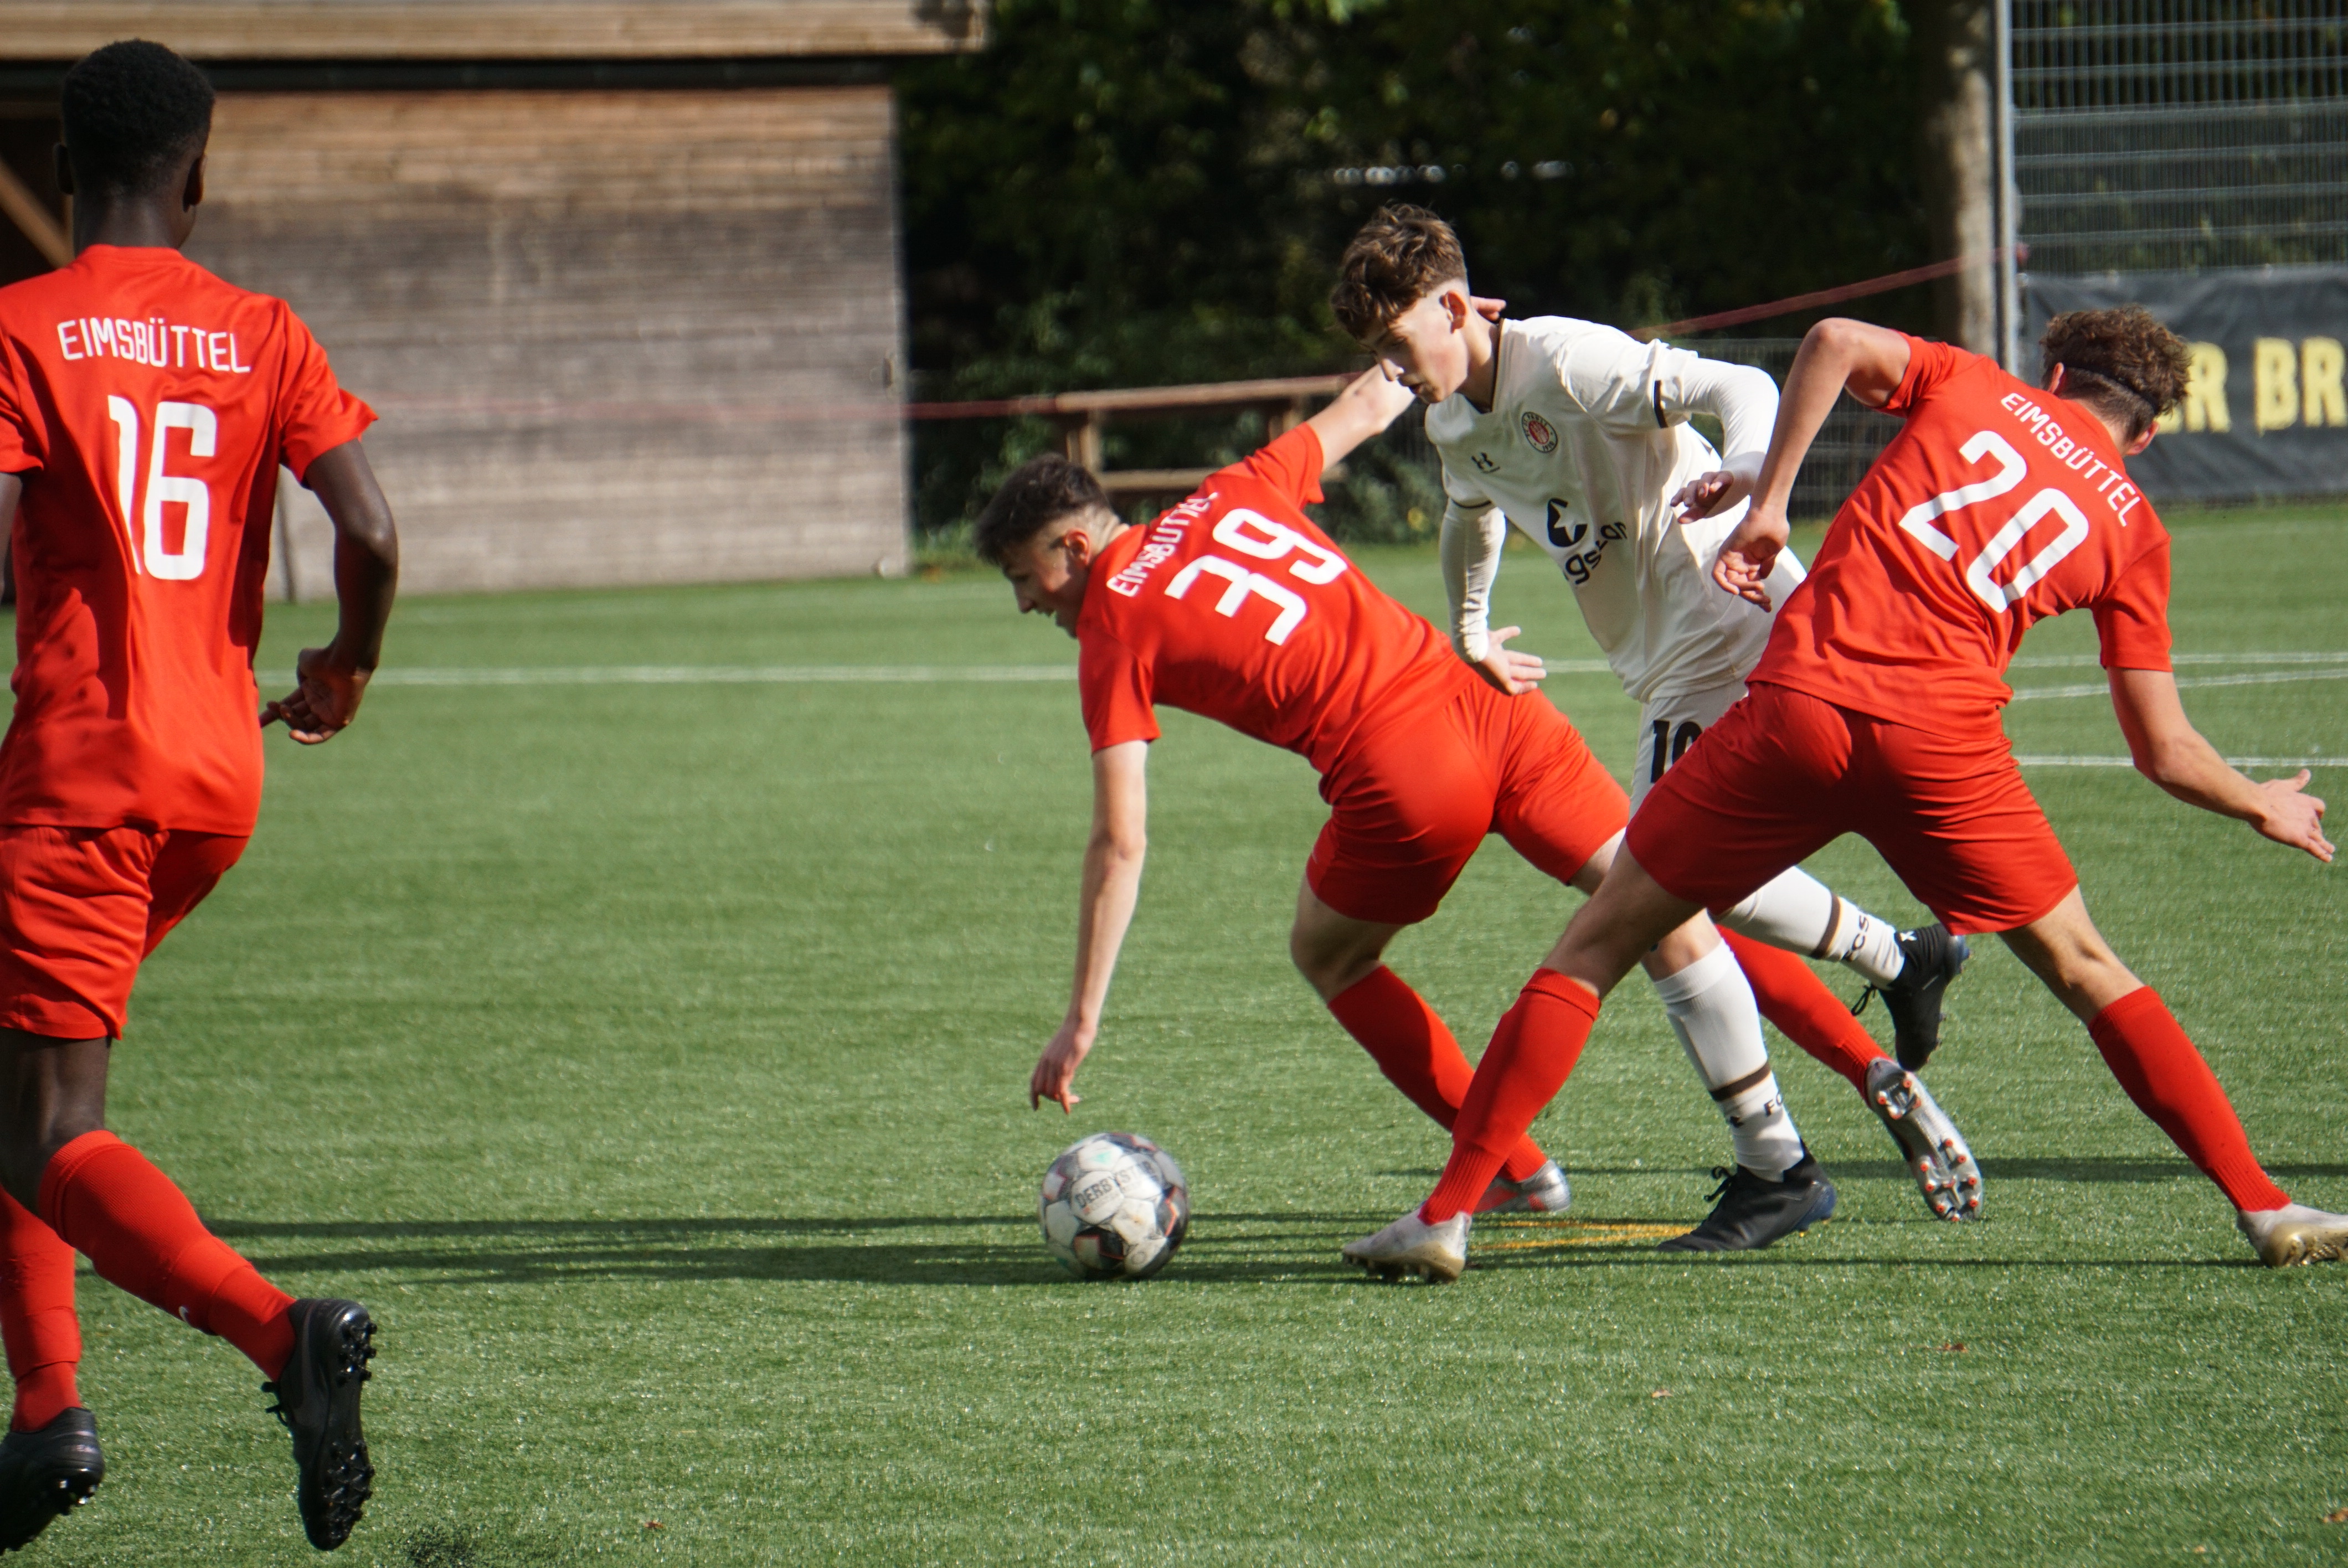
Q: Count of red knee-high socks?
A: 6